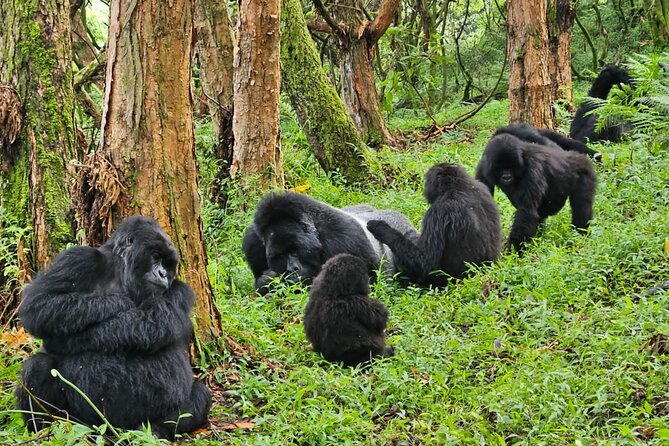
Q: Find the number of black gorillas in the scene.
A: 7